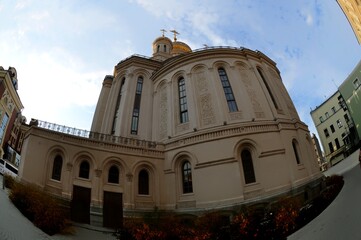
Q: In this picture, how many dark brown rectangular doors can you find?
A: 2